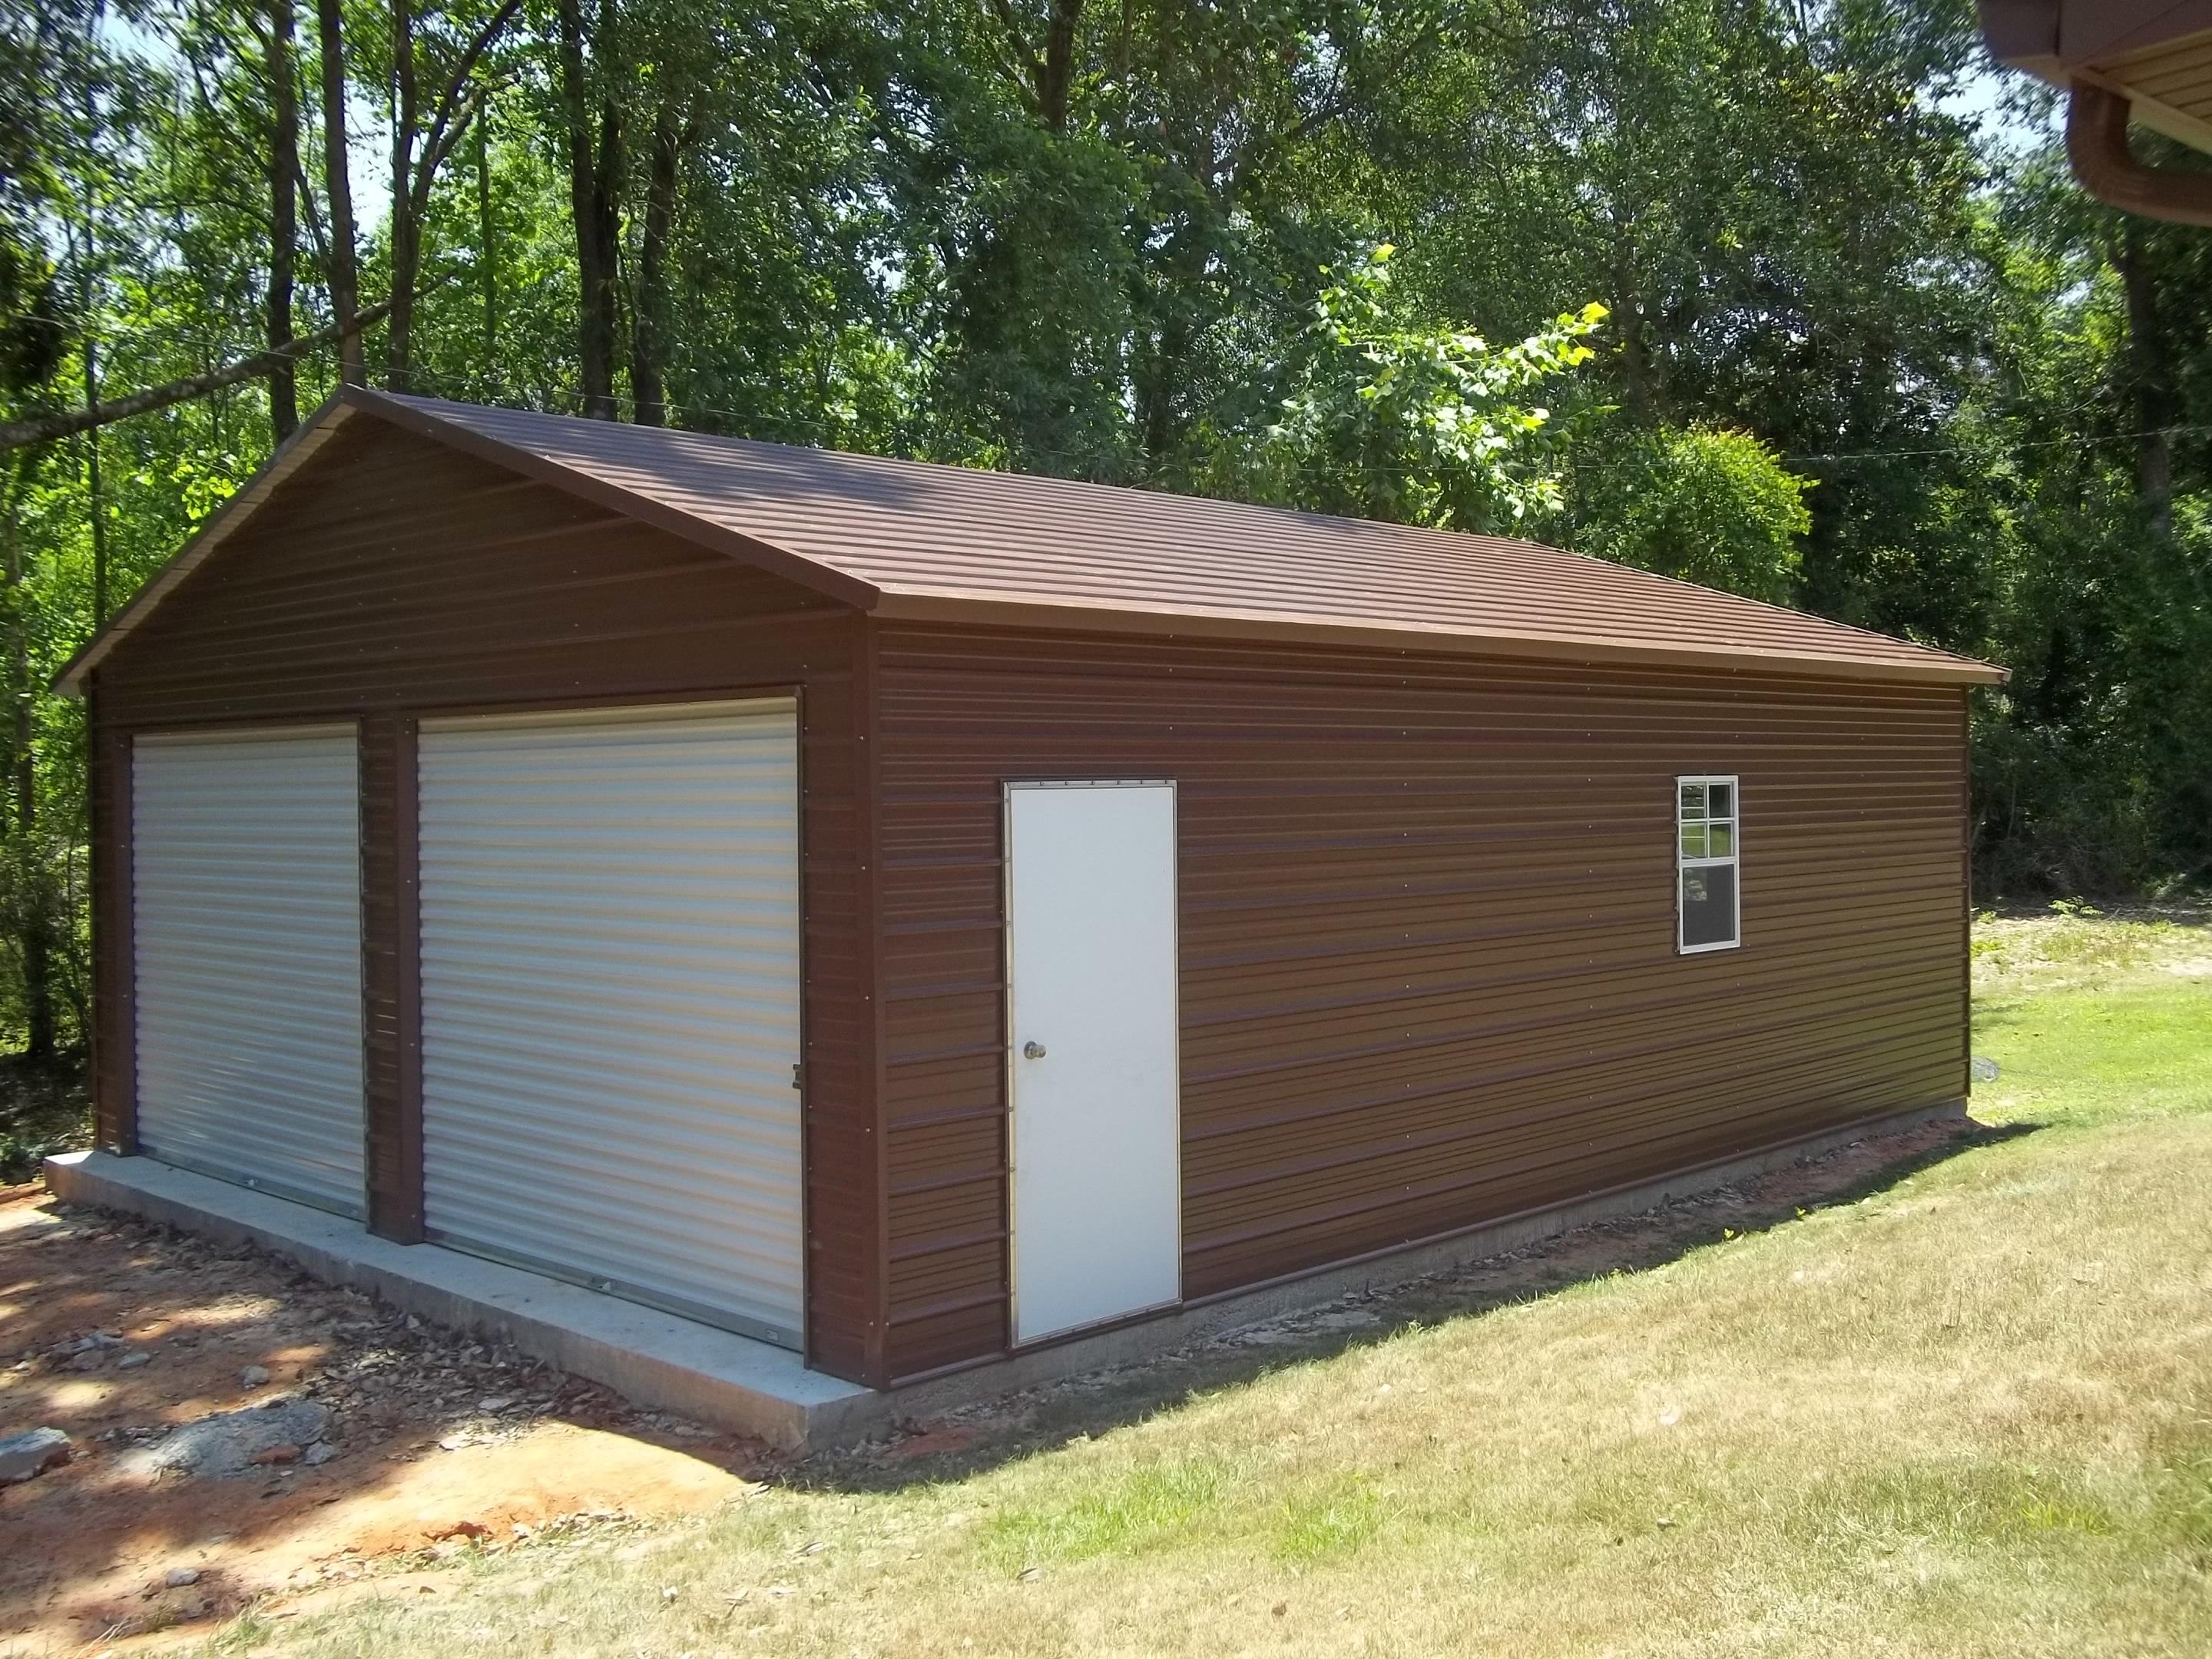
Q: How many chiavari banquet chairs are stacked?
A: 0